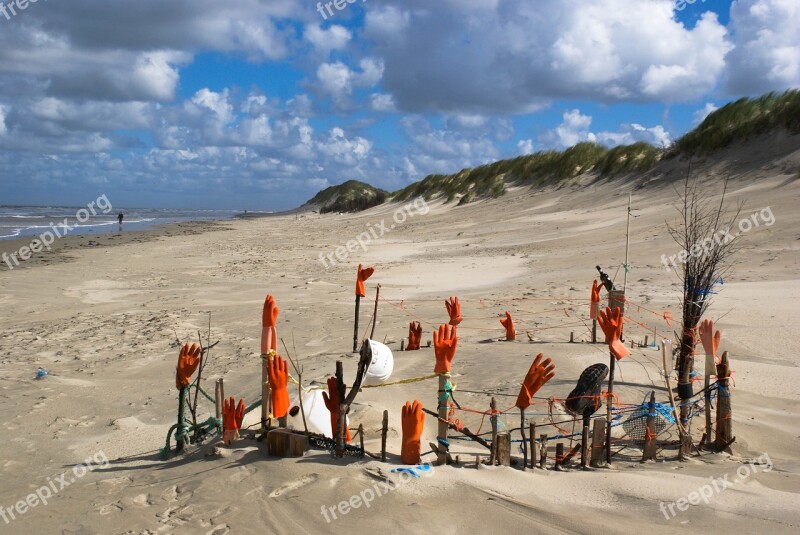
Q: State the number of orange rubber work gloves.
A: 15